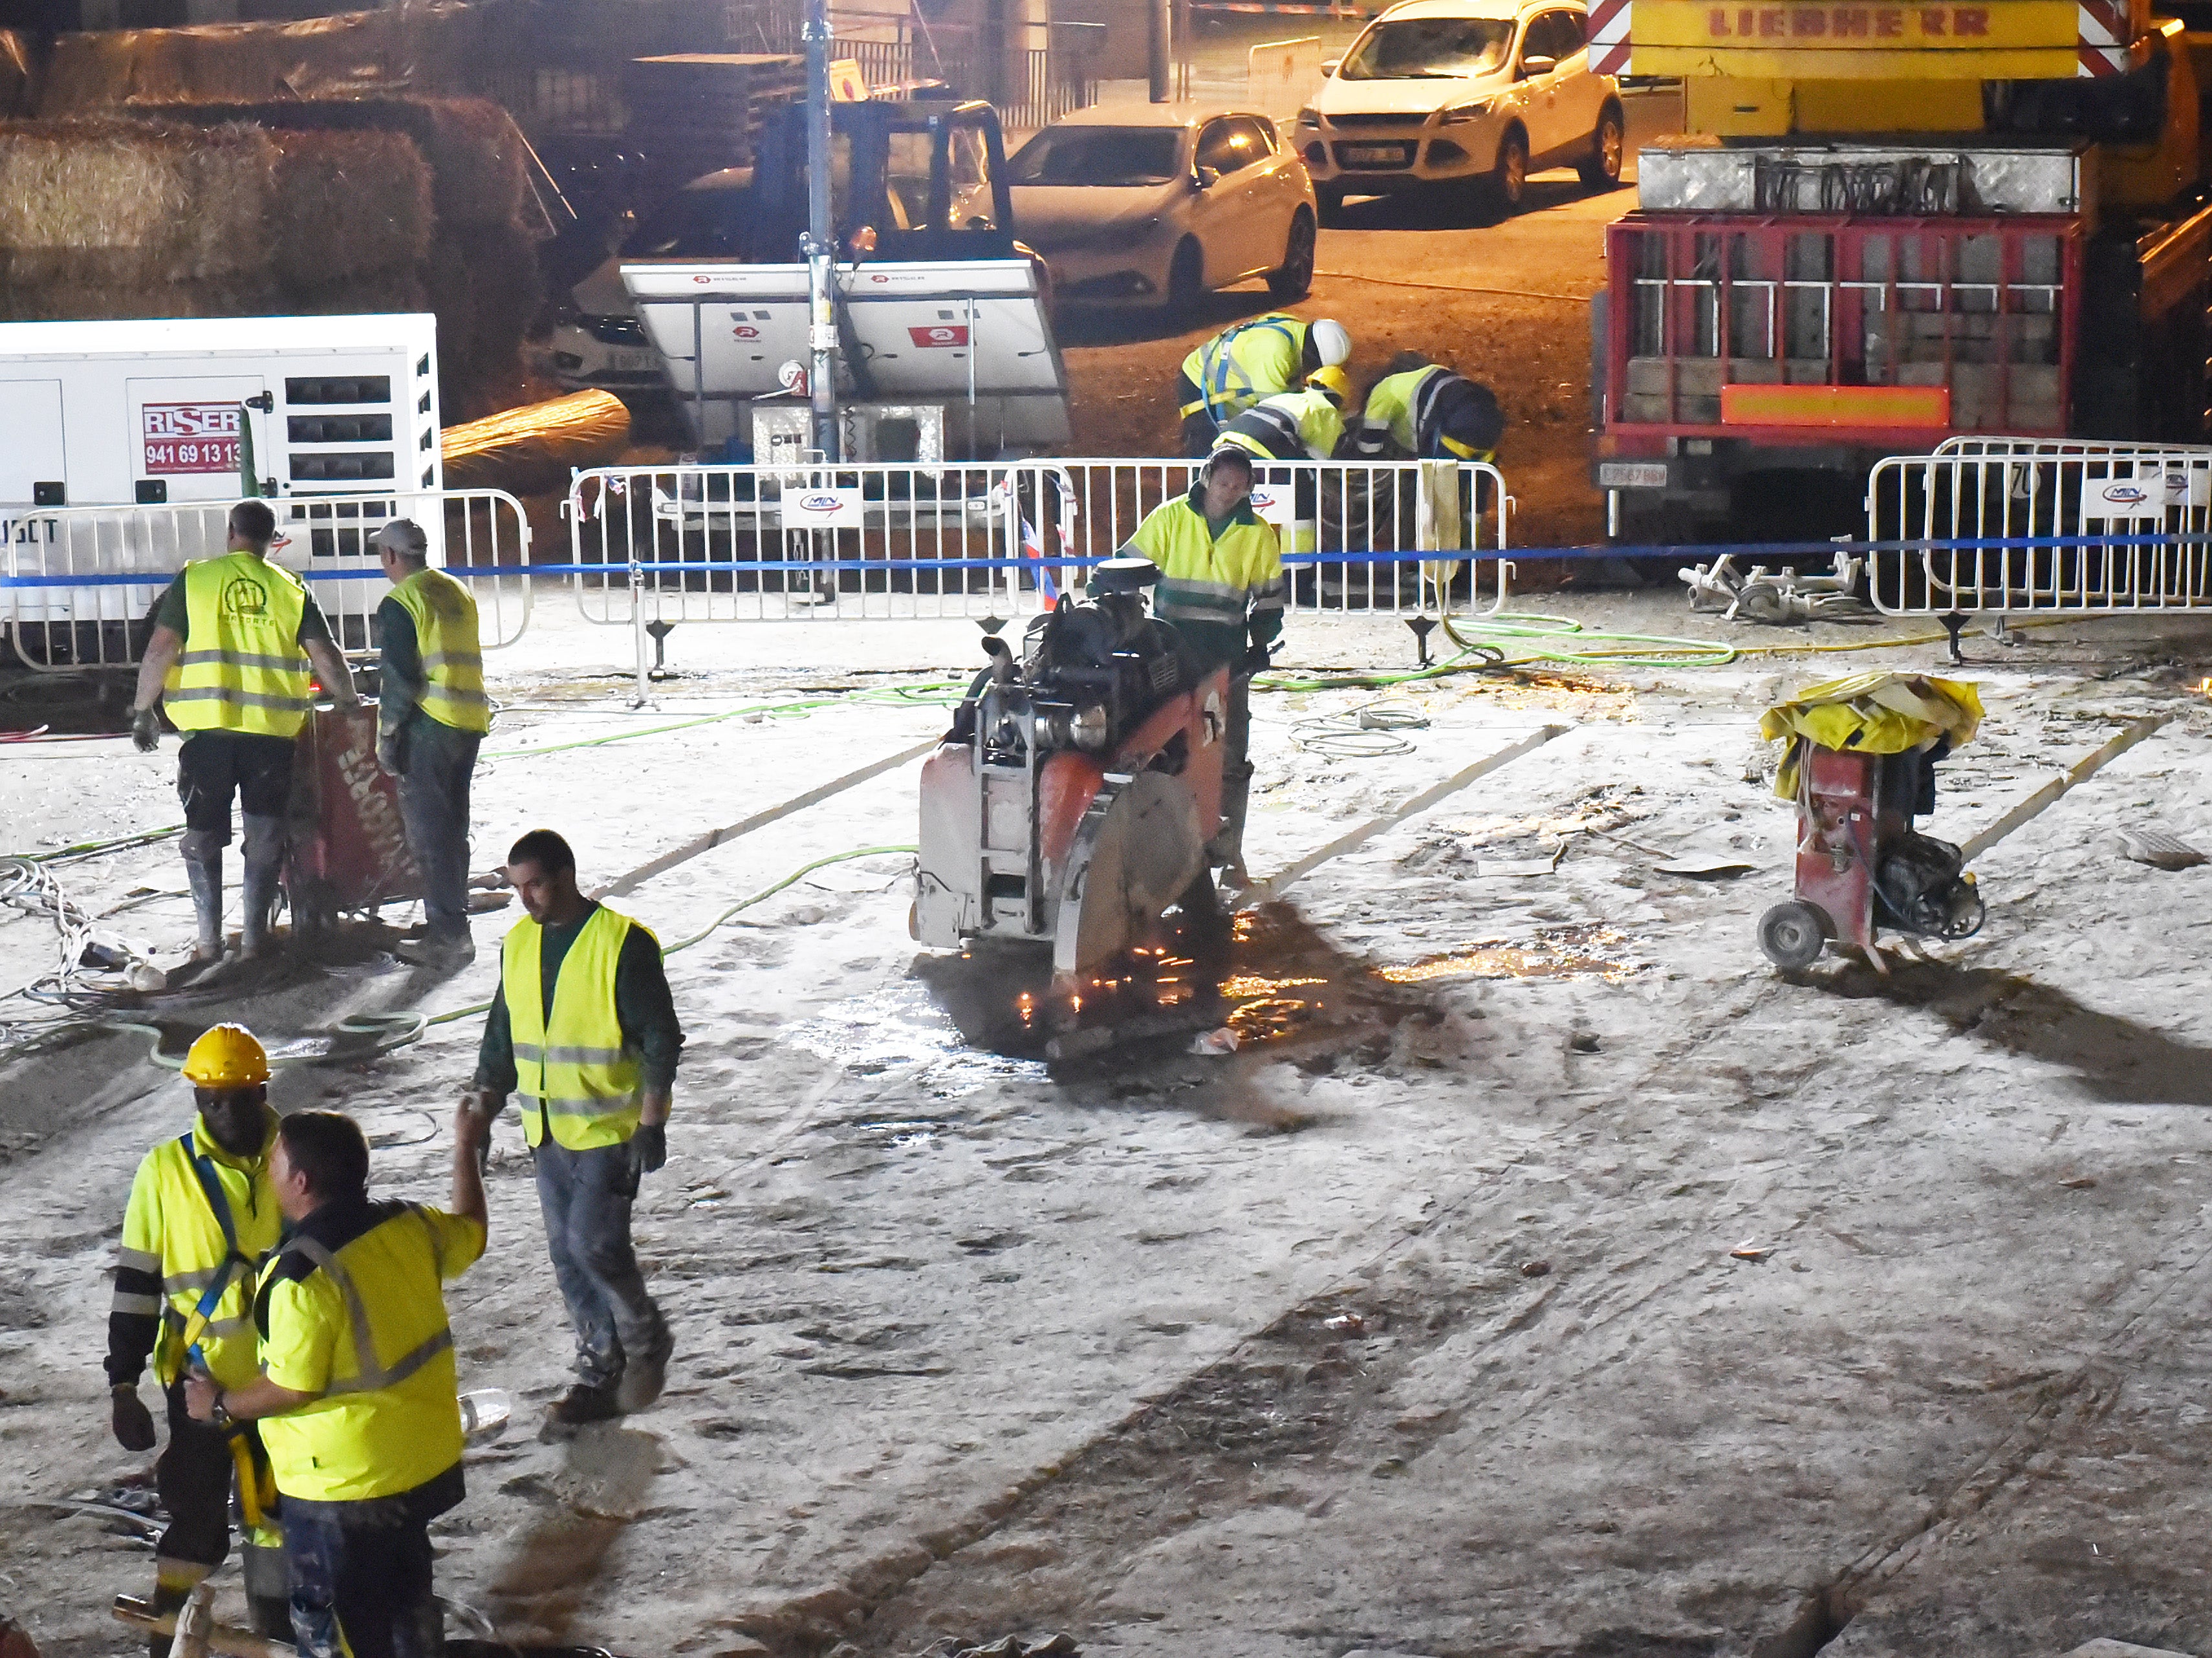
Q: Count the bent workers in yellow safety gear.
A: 3